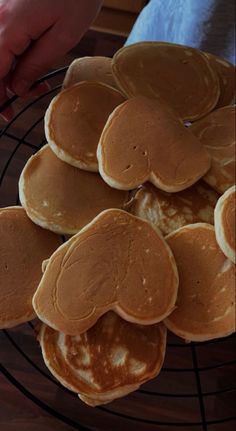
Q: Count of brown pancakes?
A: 13